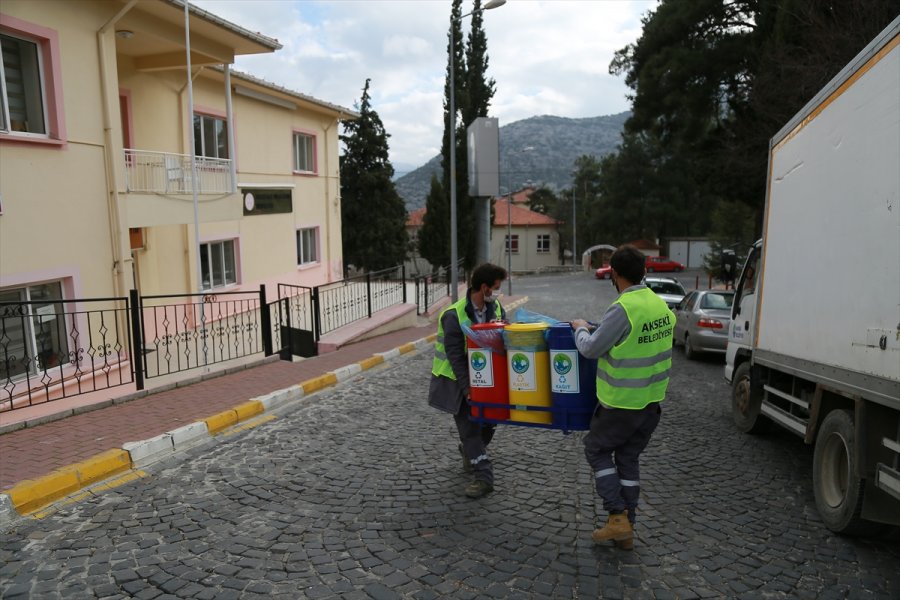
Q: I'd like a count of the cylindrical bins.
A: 3